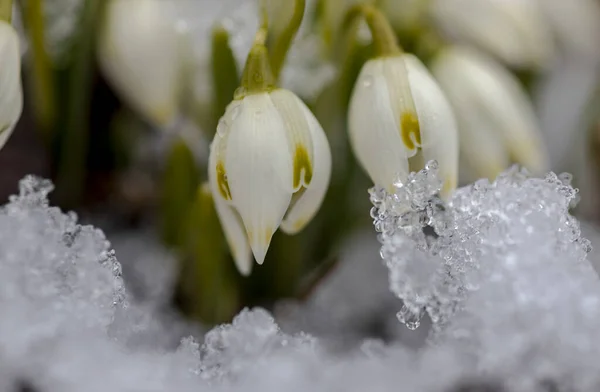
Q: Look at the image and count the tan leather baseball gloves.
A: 0